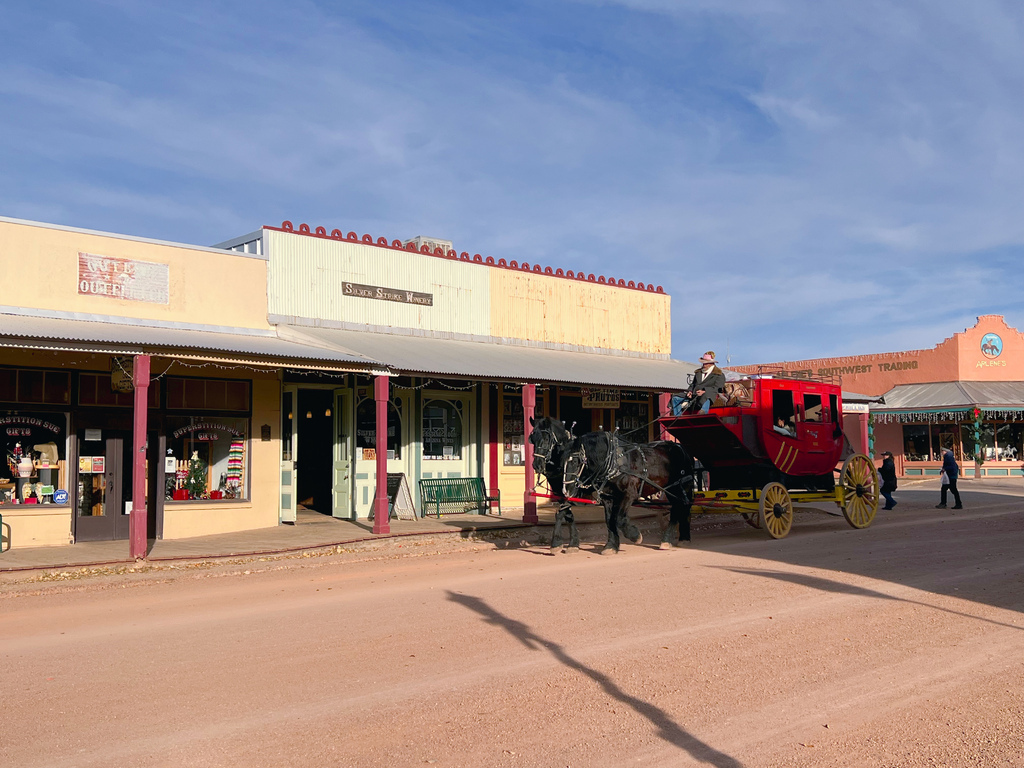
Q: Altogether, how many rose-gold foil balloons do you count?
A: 0